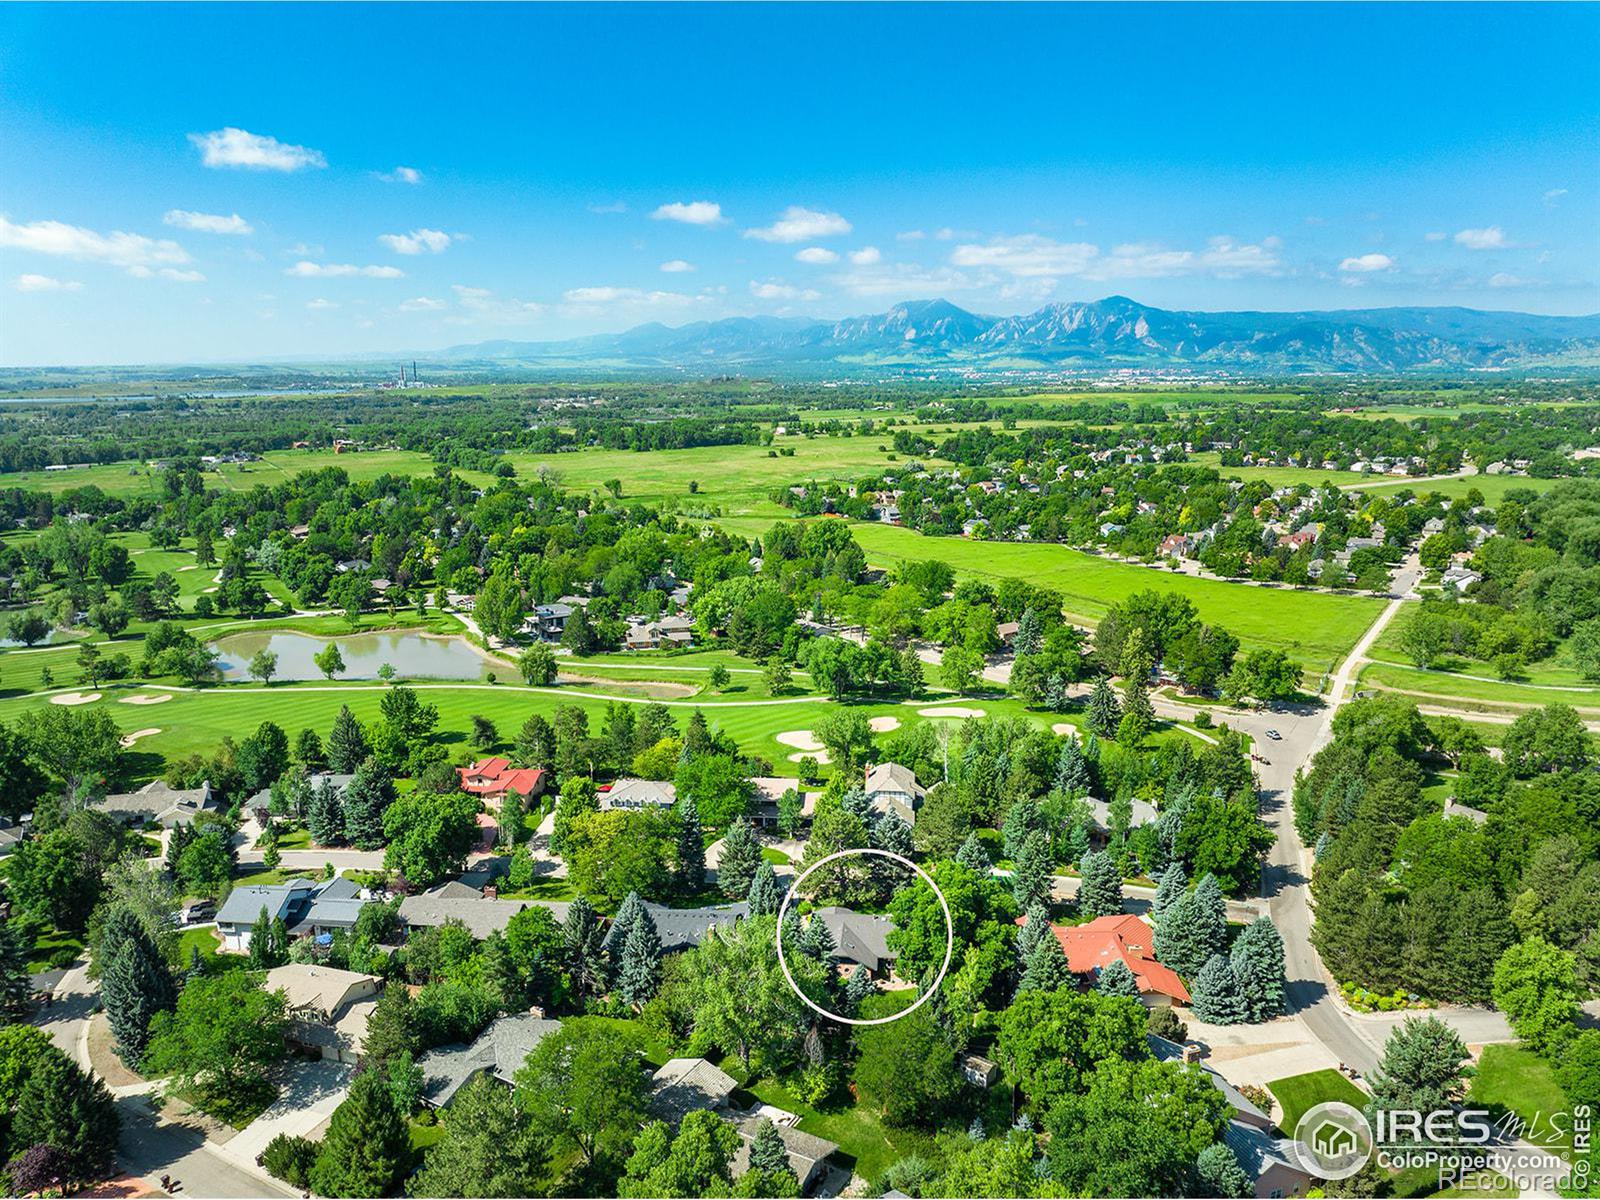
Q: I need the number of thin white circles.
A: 1